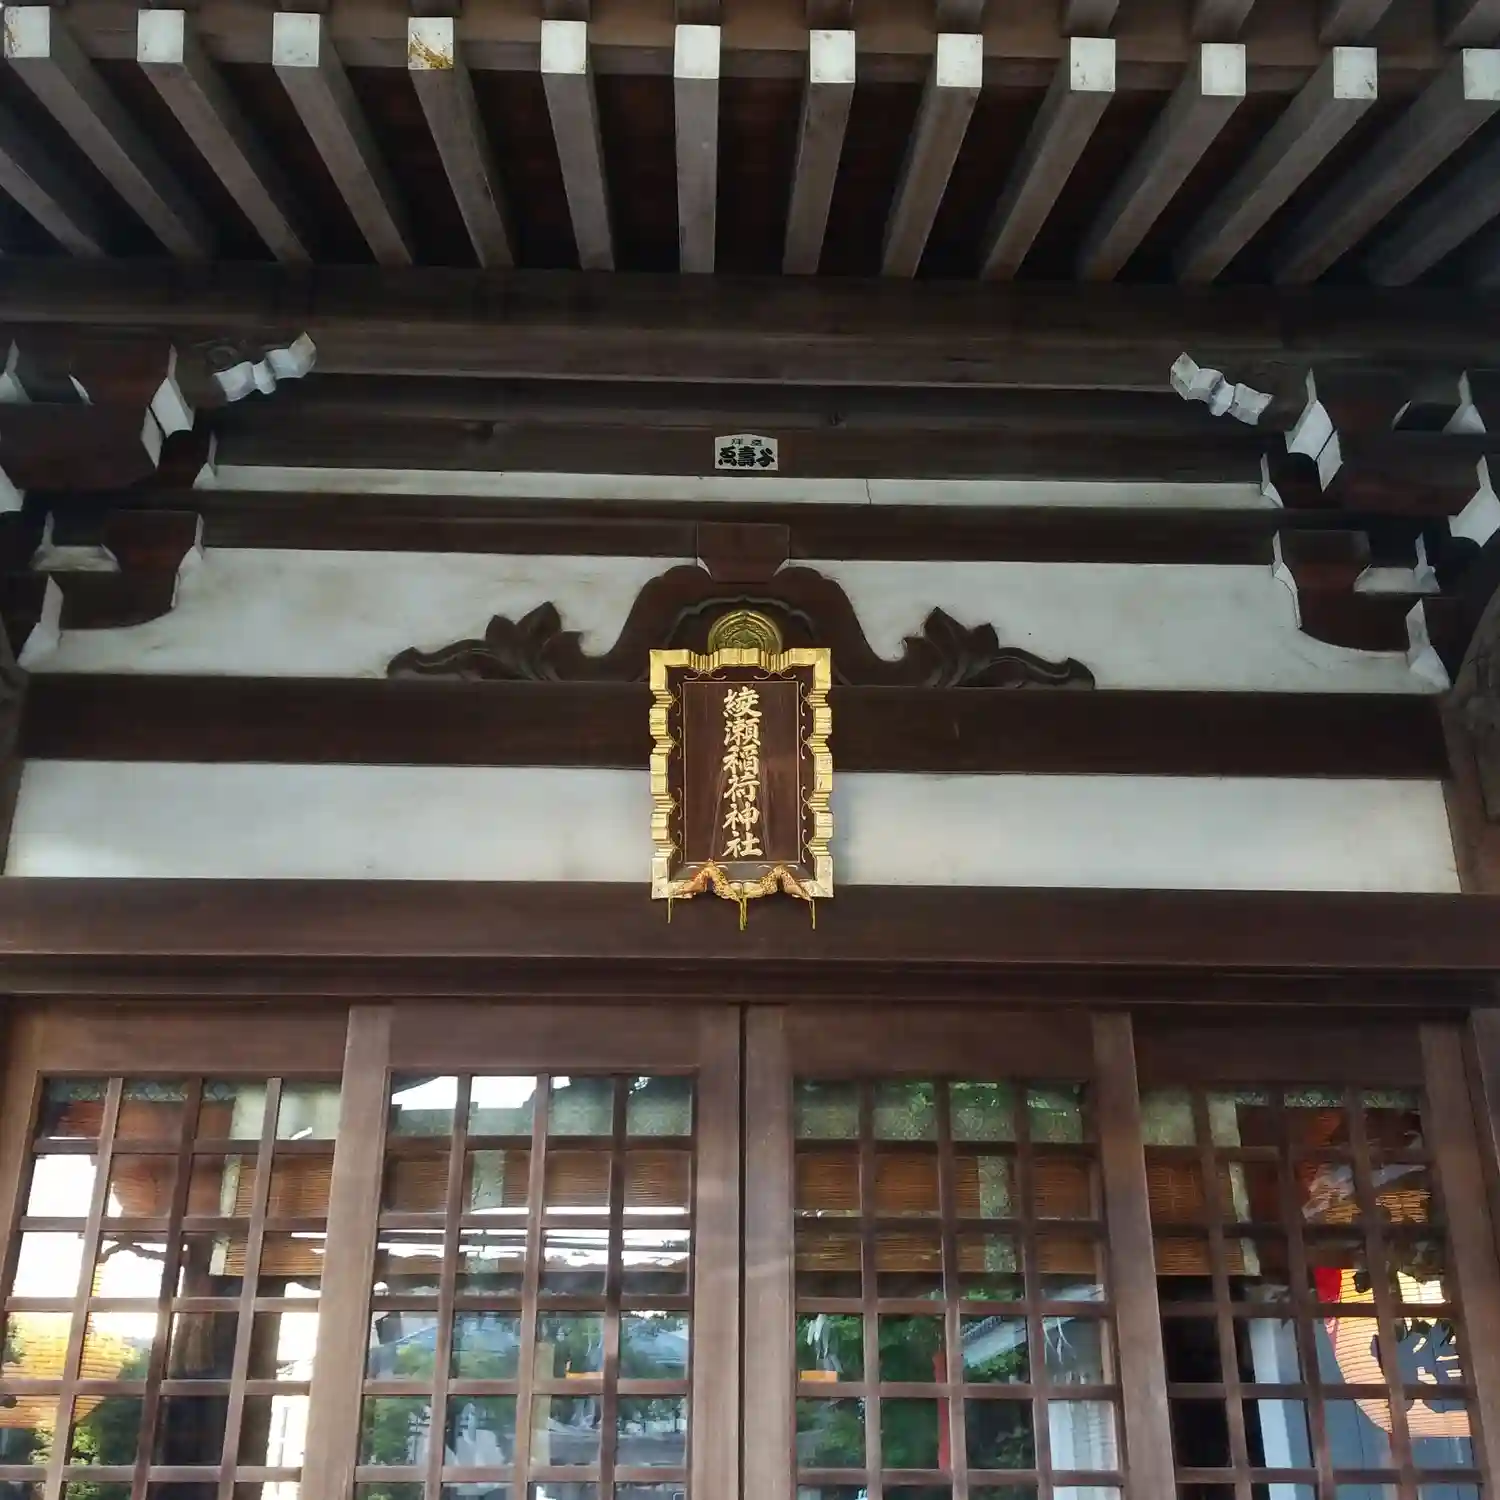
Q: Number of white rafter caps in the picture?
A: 12